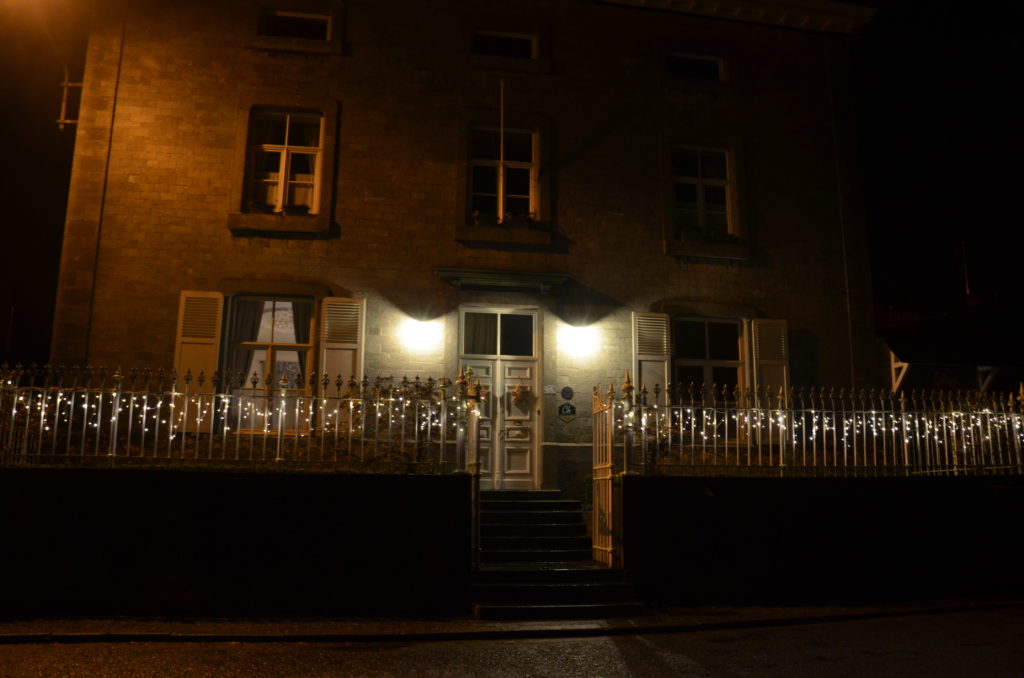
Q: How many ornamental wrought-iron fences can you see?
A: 2